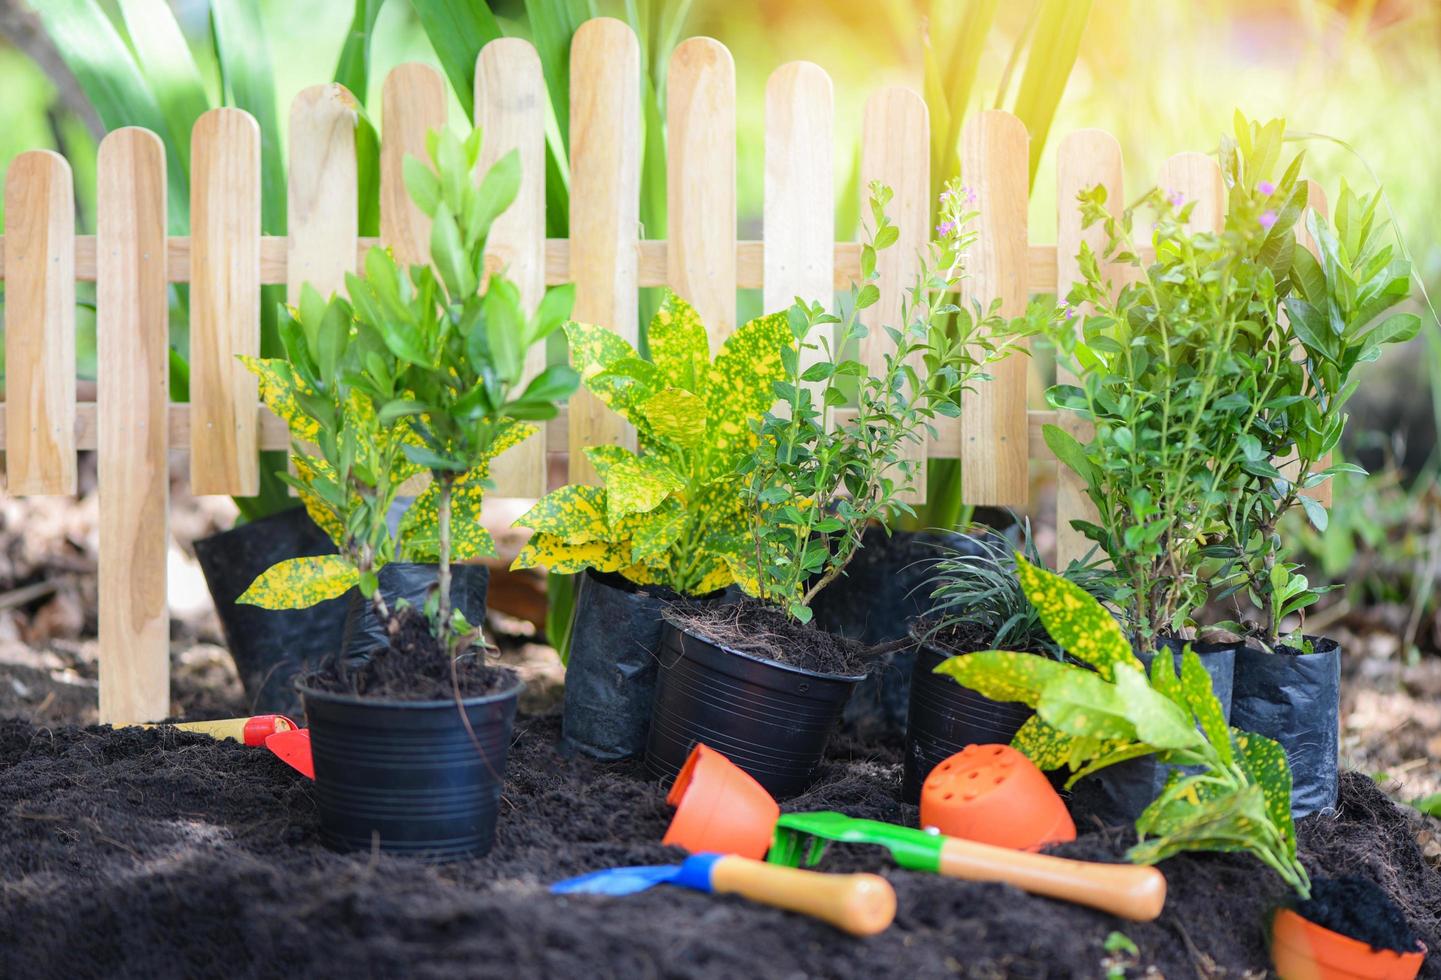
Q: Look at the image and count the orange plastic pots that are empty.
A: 2